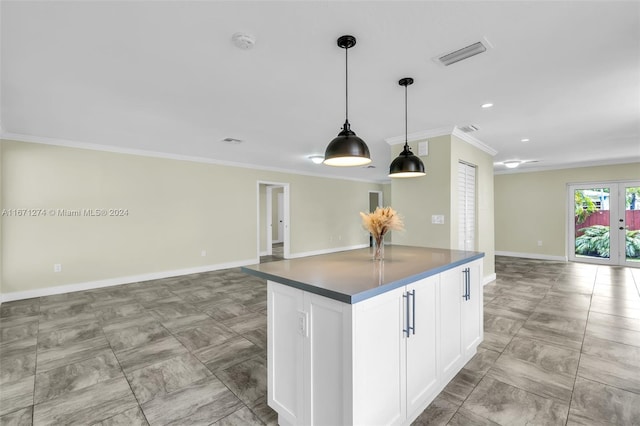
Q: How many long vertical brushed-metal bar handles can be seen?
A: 4